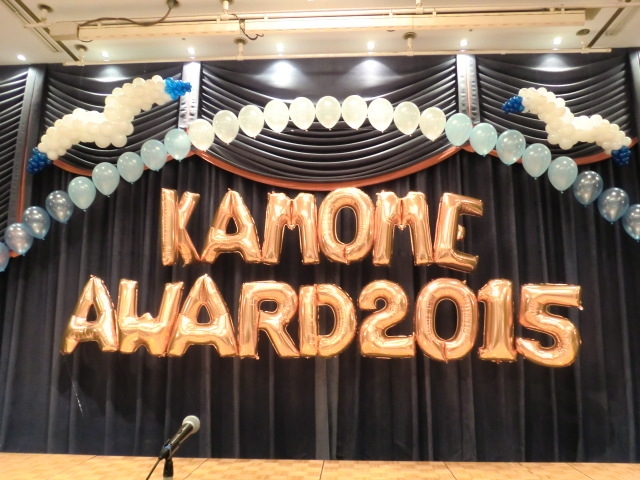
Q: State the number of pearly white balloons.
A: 10